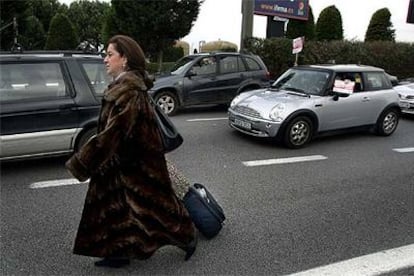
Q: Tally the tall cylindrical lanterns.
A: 0